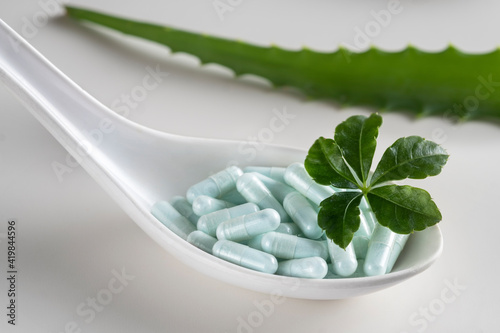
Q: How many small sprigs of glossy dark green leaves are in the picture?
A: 1